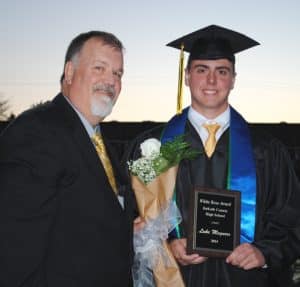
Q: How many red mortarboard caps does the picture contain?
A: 0